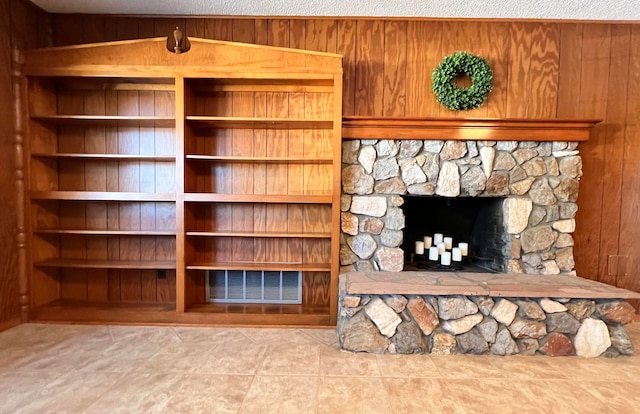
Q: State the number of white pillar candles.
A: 9